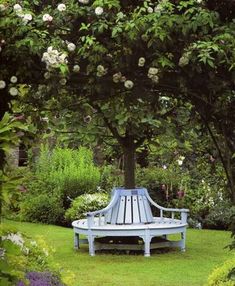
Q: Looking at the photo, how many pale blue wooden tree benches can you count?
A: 1